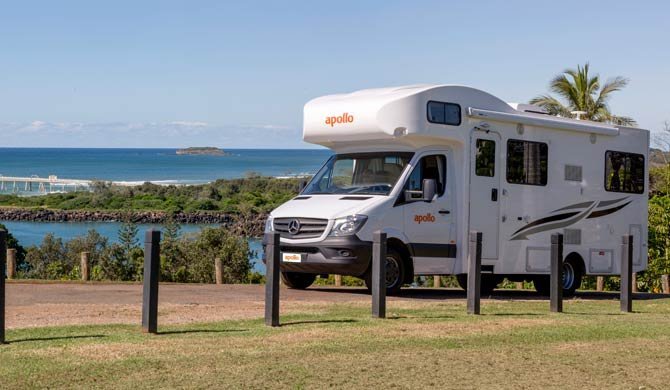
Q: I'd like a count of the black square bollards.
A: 7